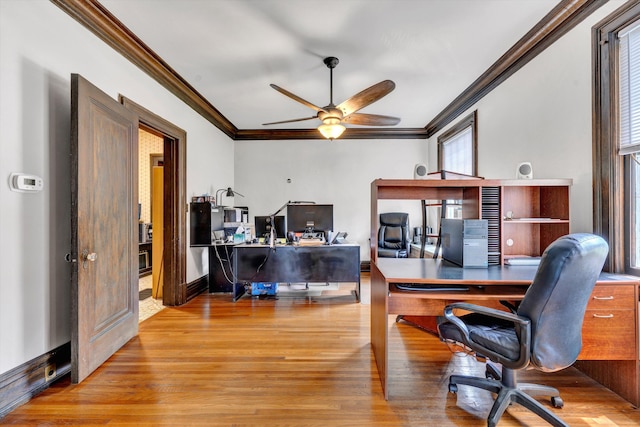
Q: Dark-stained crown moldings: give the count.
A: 3